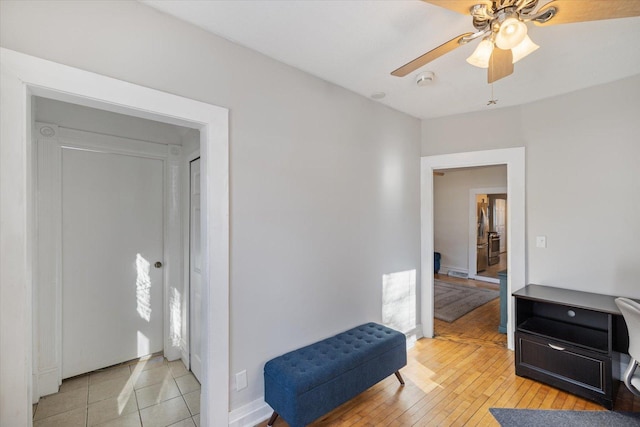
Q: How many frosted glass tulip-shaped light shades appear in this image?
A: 3